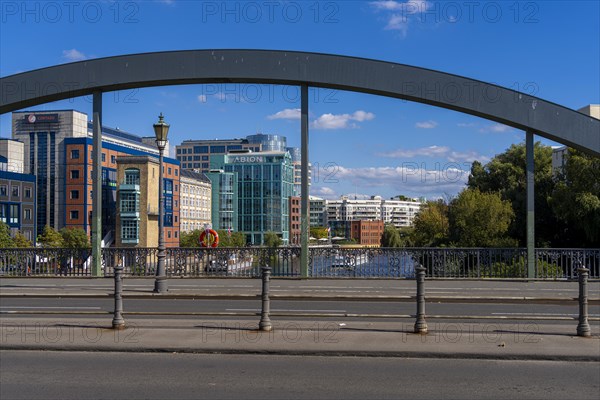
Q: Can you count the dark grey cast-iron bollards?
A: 4